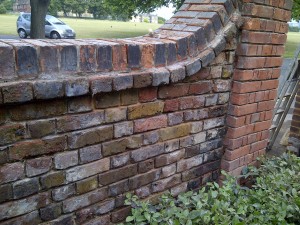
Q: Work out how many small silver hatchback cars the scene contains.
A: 1